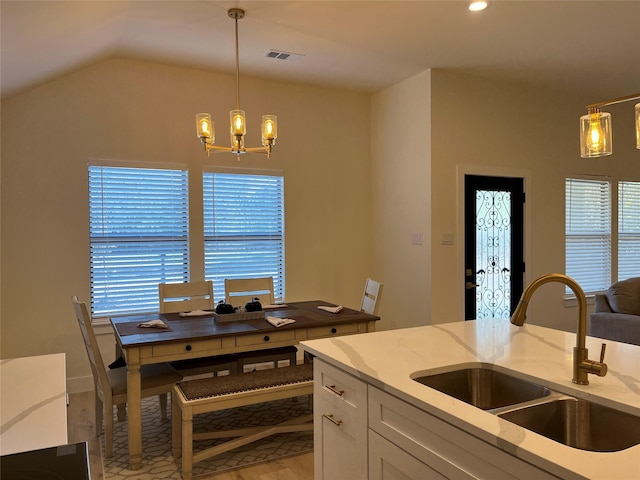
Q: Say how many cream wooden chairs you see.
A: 4